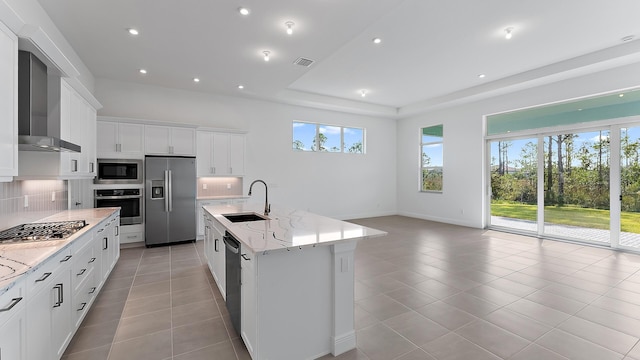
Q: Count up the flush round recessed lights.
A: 7